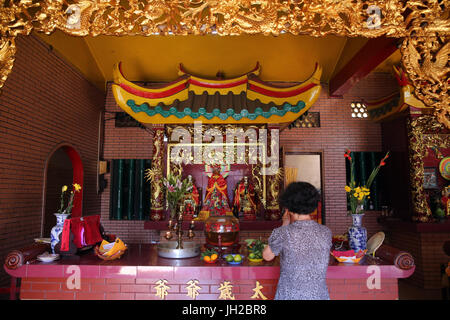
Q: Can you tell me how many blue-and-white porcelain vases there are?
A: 2